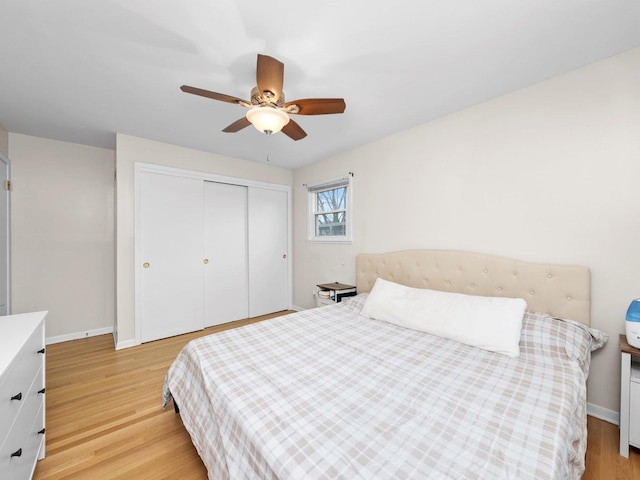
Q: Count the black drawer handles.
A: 5